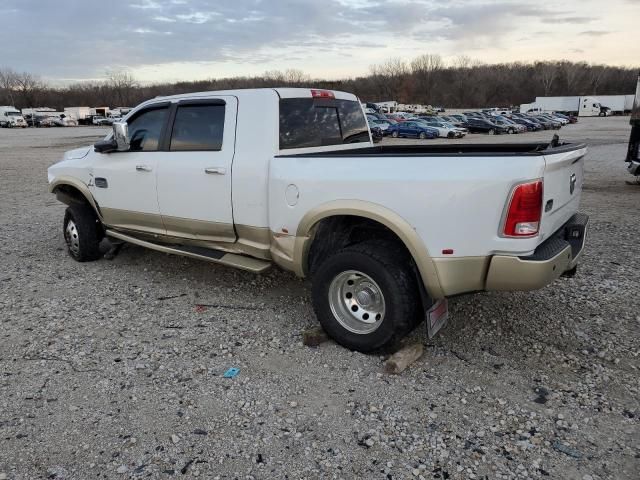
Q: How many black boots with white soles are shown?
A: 0